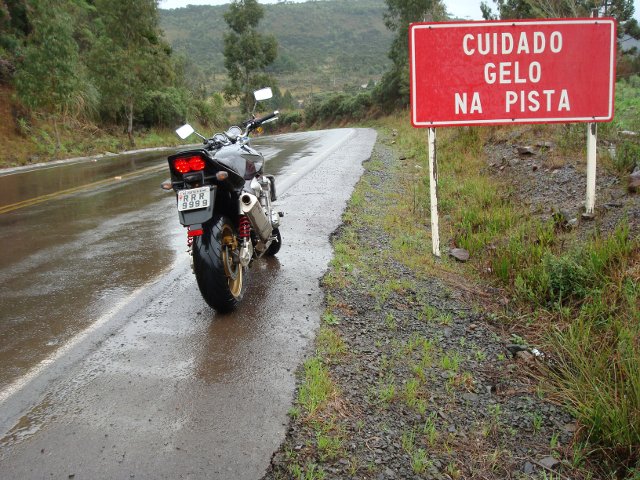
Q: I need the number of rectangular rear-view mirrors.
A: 2